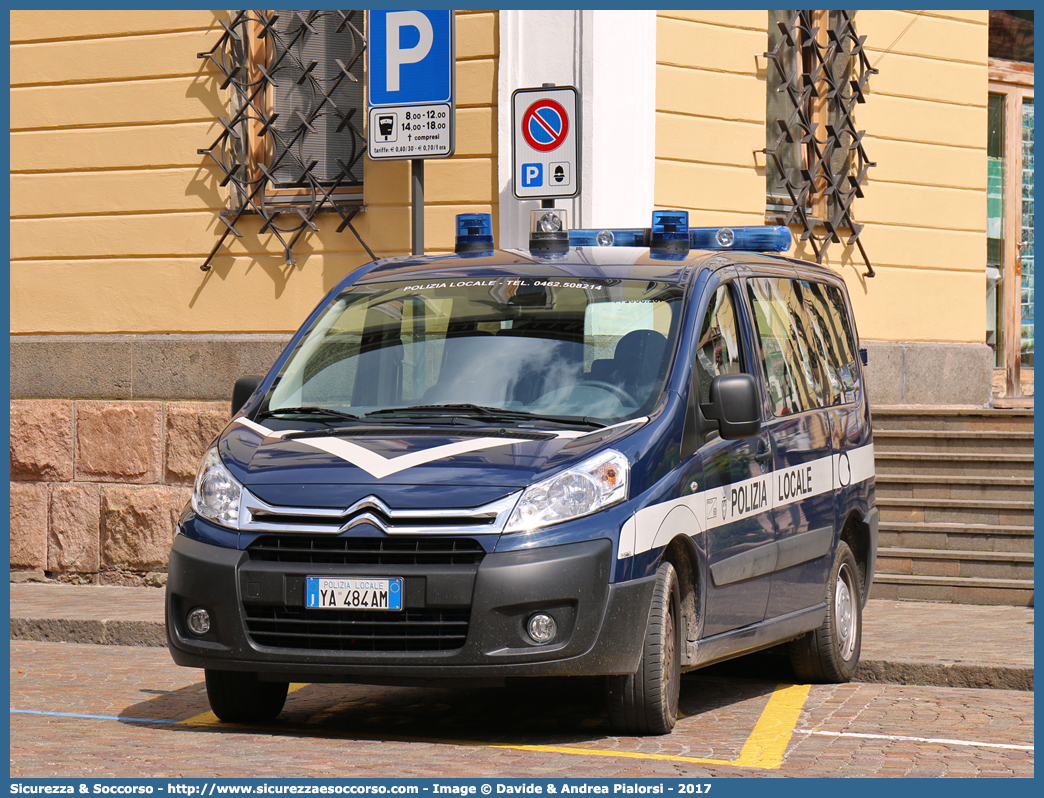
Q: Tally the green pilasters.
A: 0